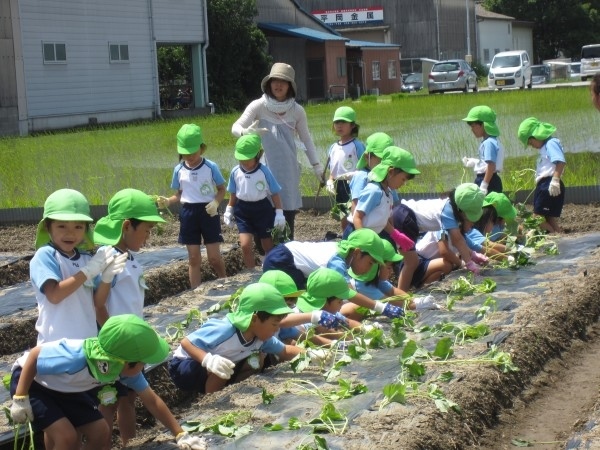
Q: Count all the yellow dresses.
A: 0